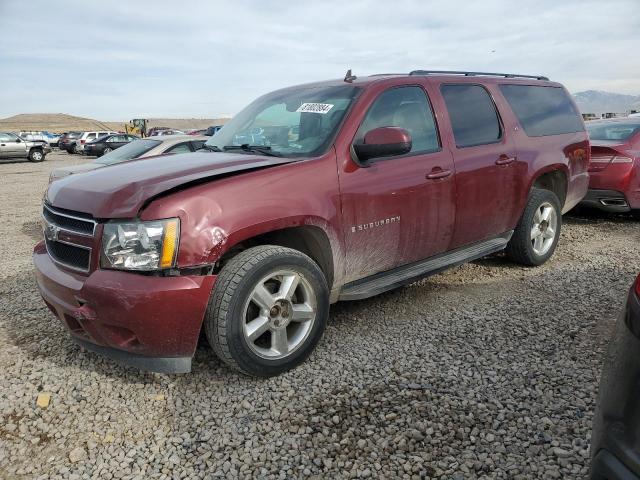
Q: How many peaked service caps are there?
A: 0